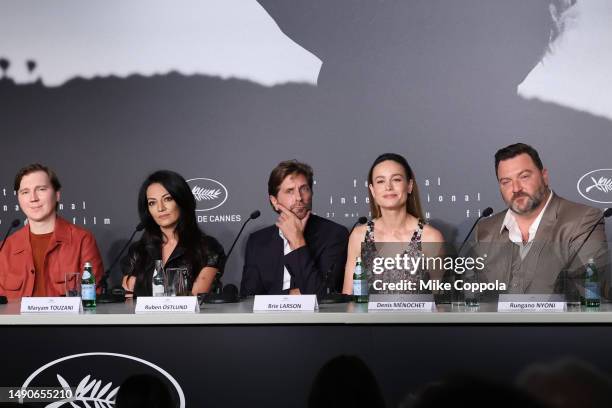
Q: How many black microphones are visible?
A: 6